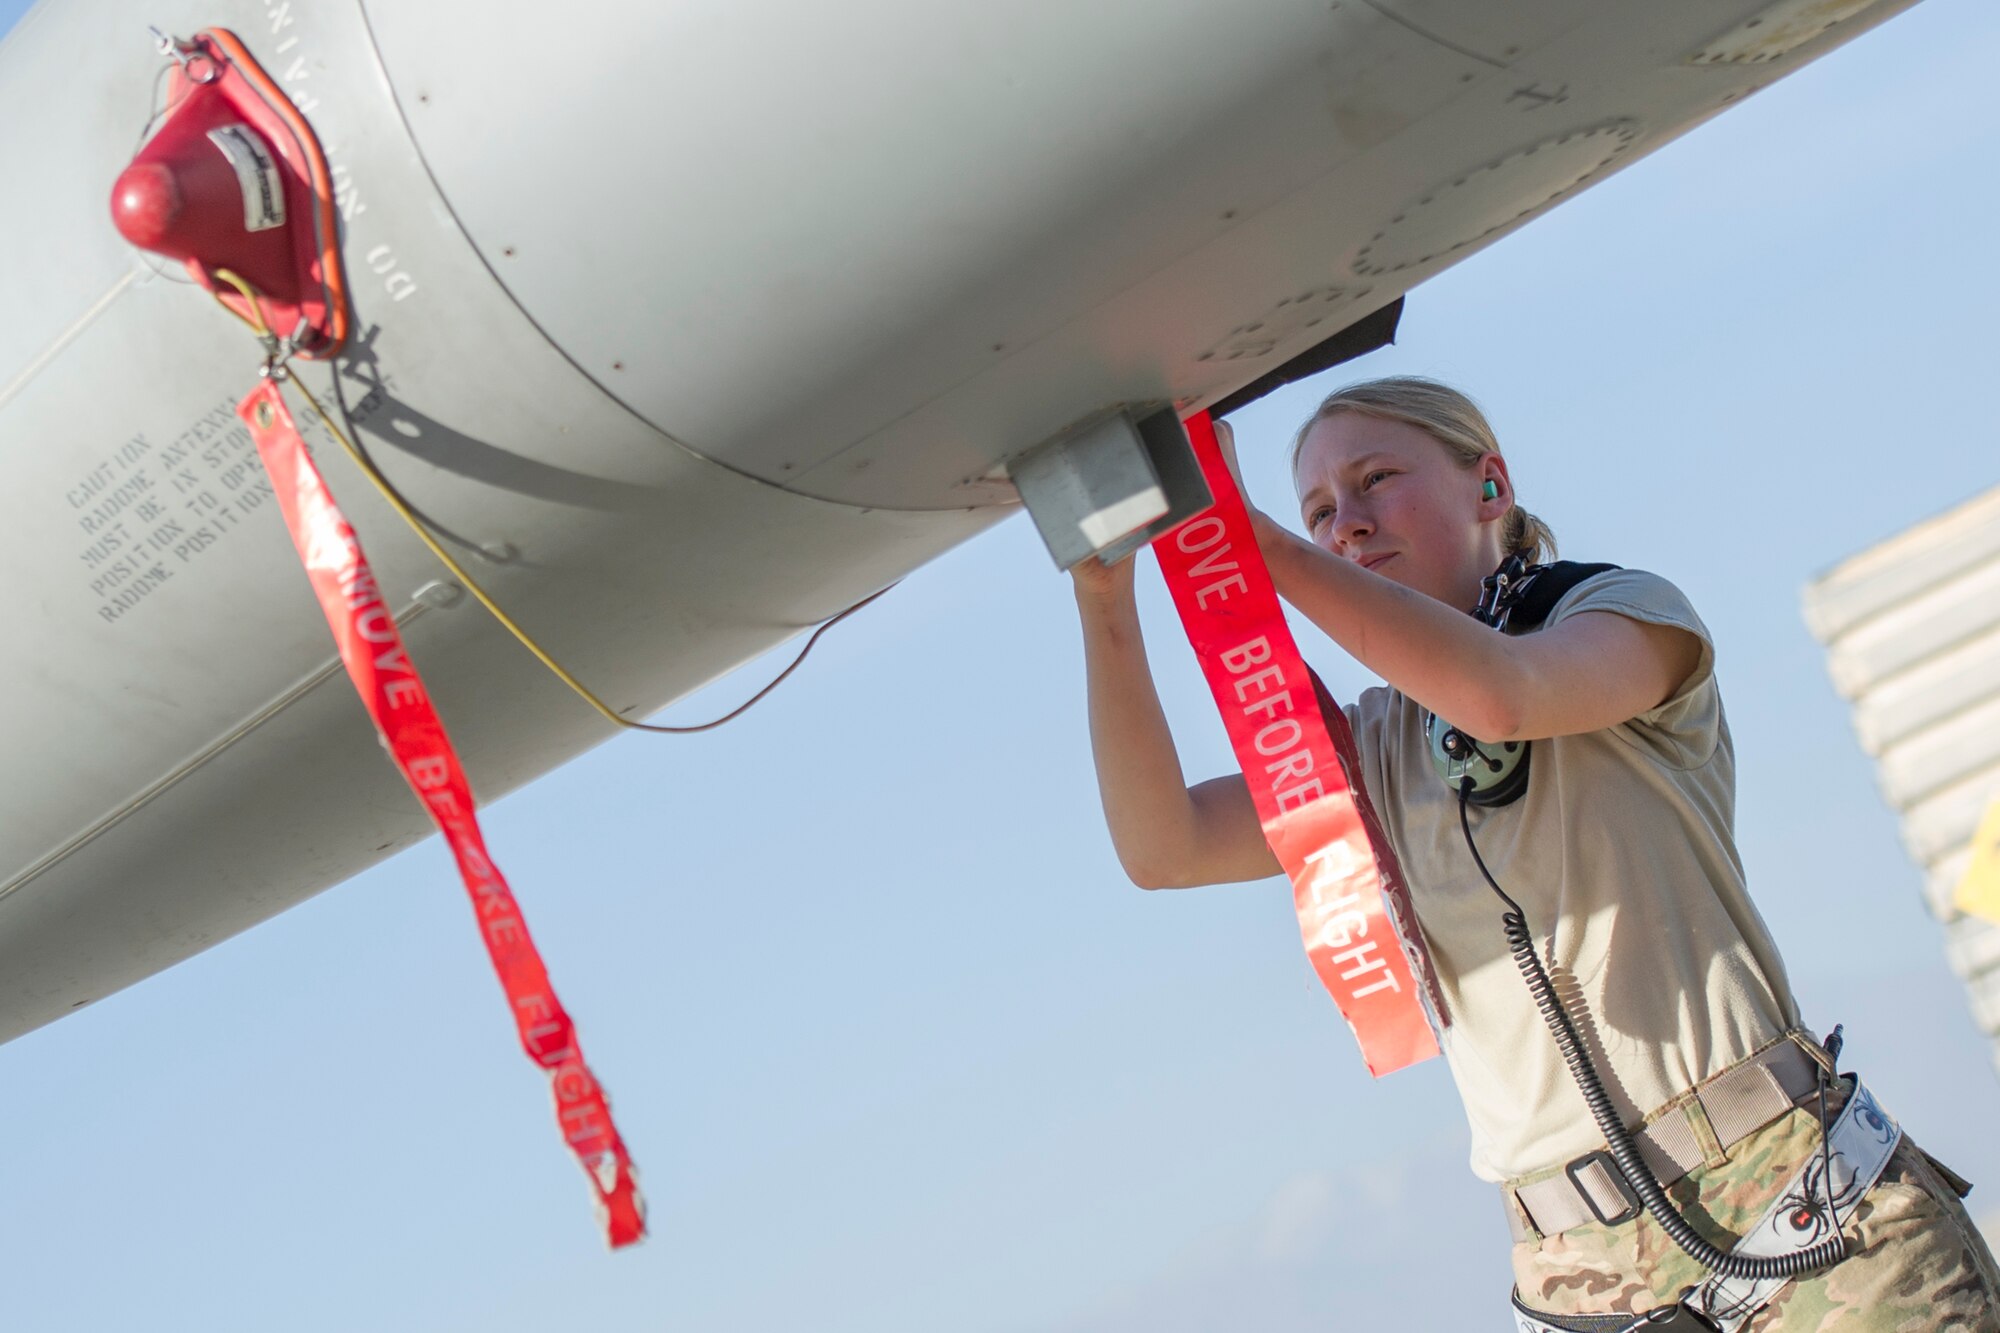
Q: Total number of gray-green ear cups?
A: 1